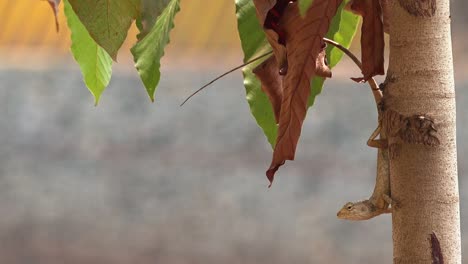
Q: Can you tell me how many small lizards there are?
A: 1